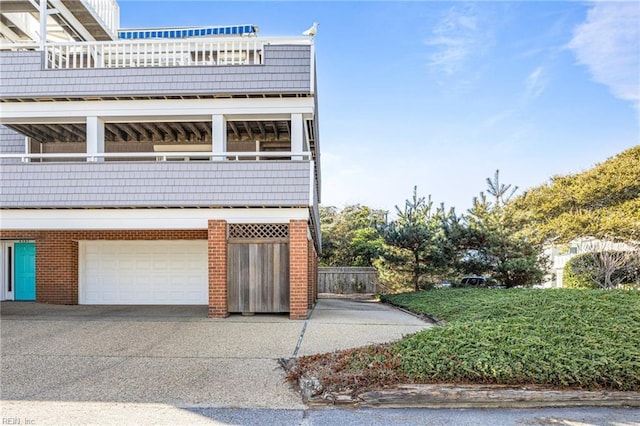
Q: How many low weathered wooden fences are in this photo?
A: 1